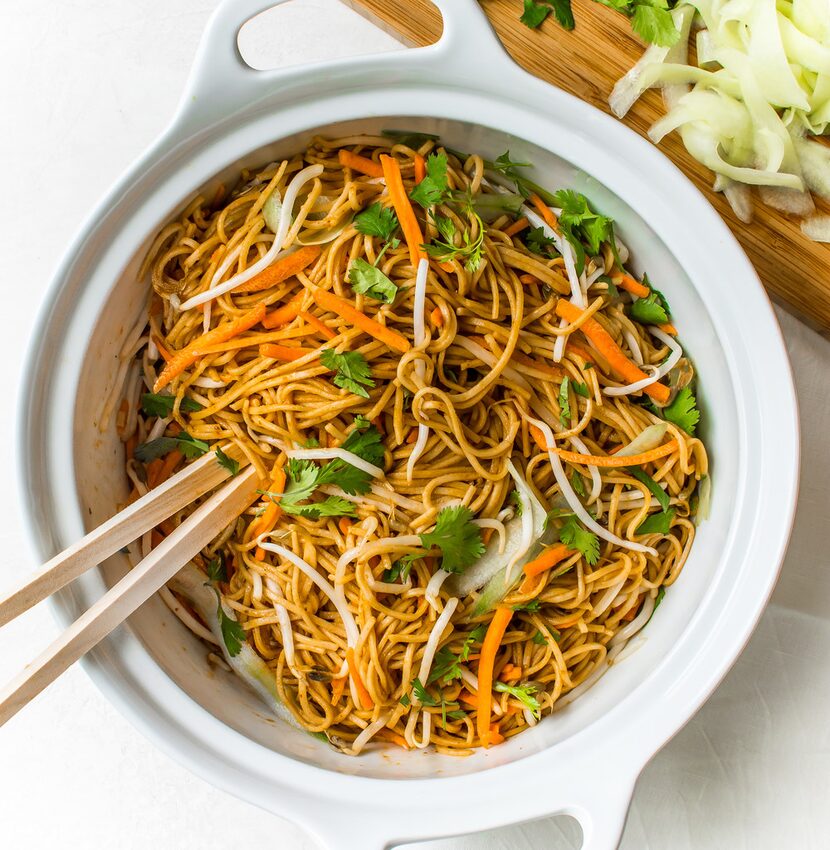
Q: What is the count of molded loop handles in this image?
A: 2